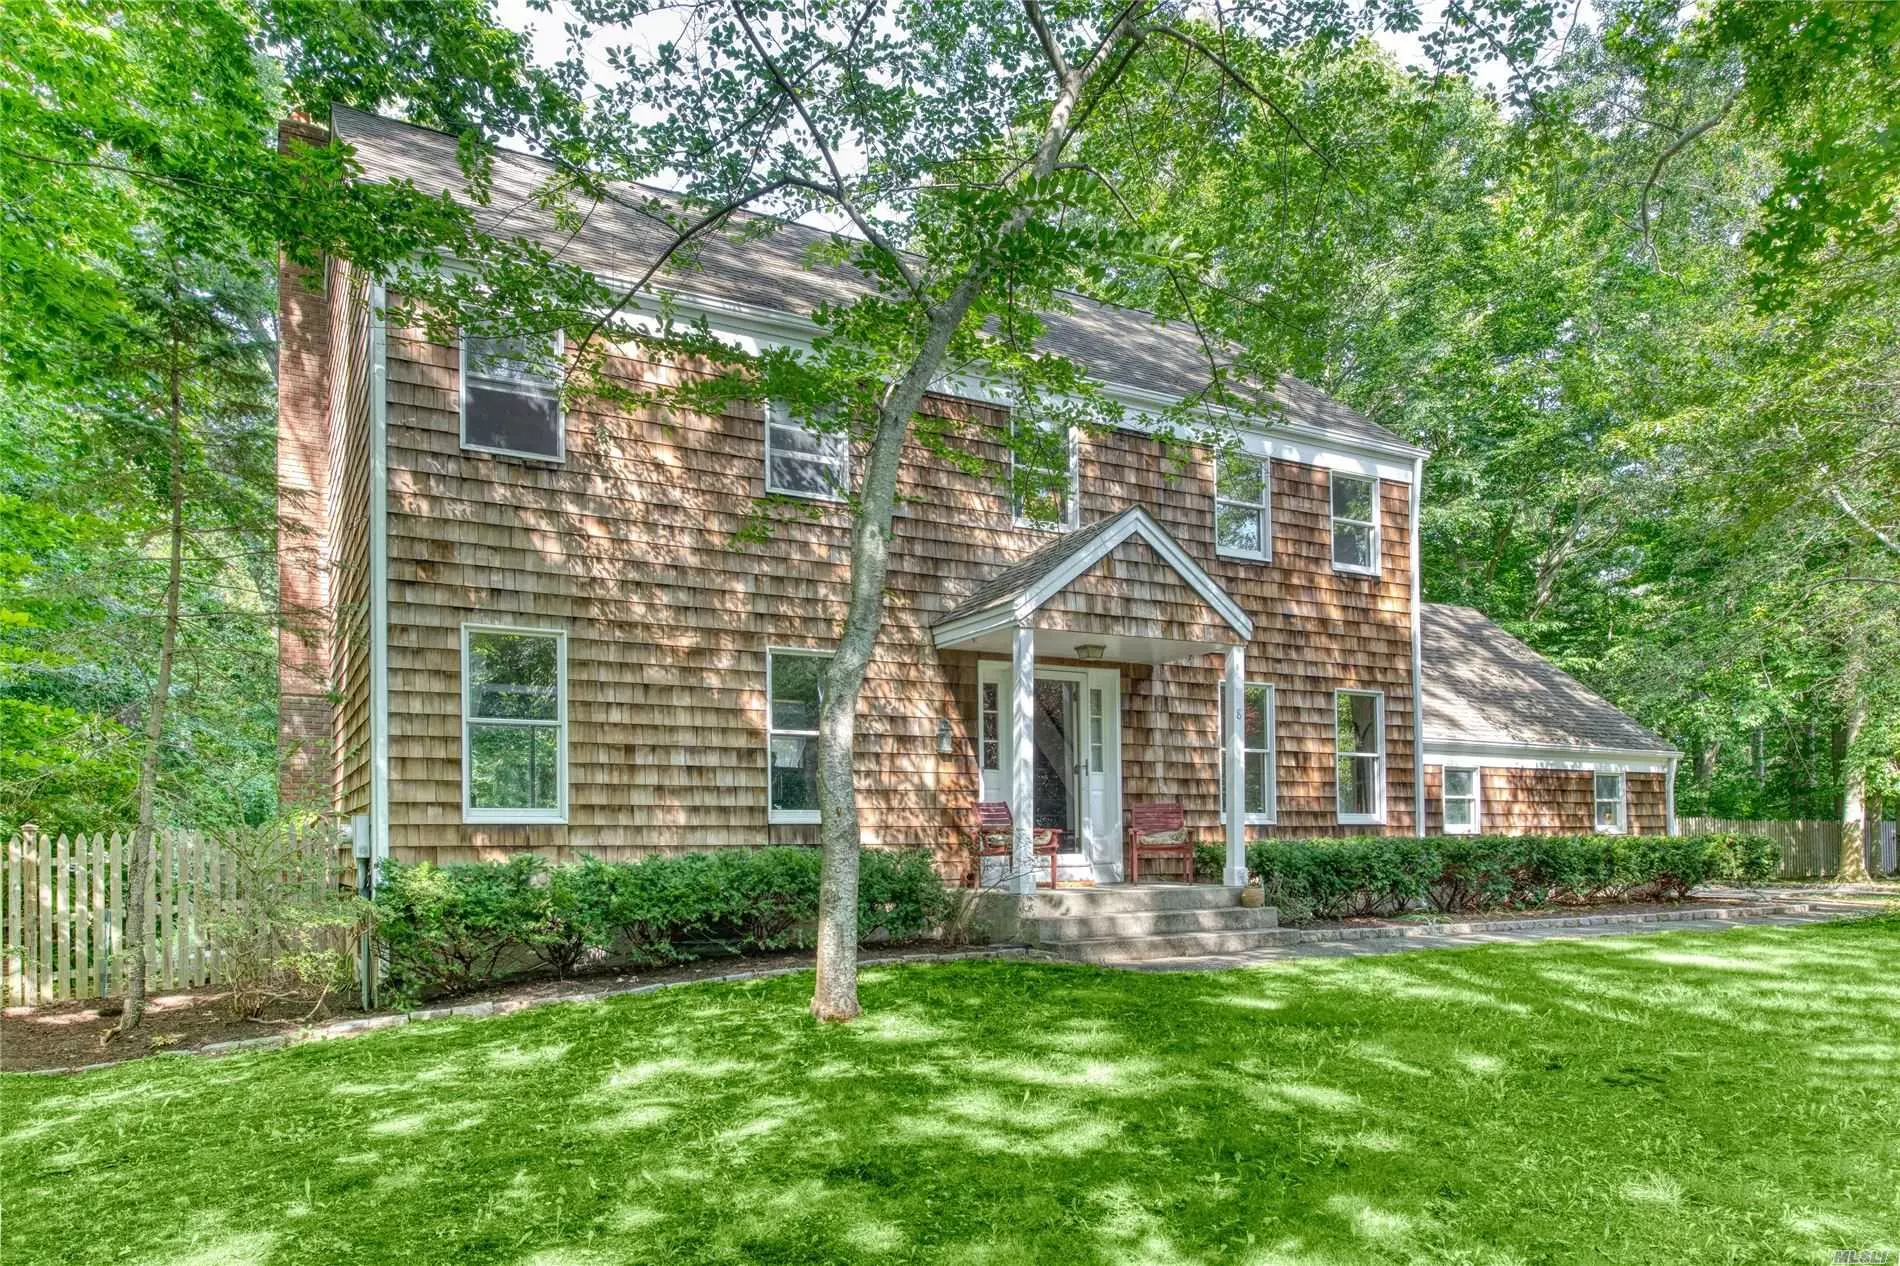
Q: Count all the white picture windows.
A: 11